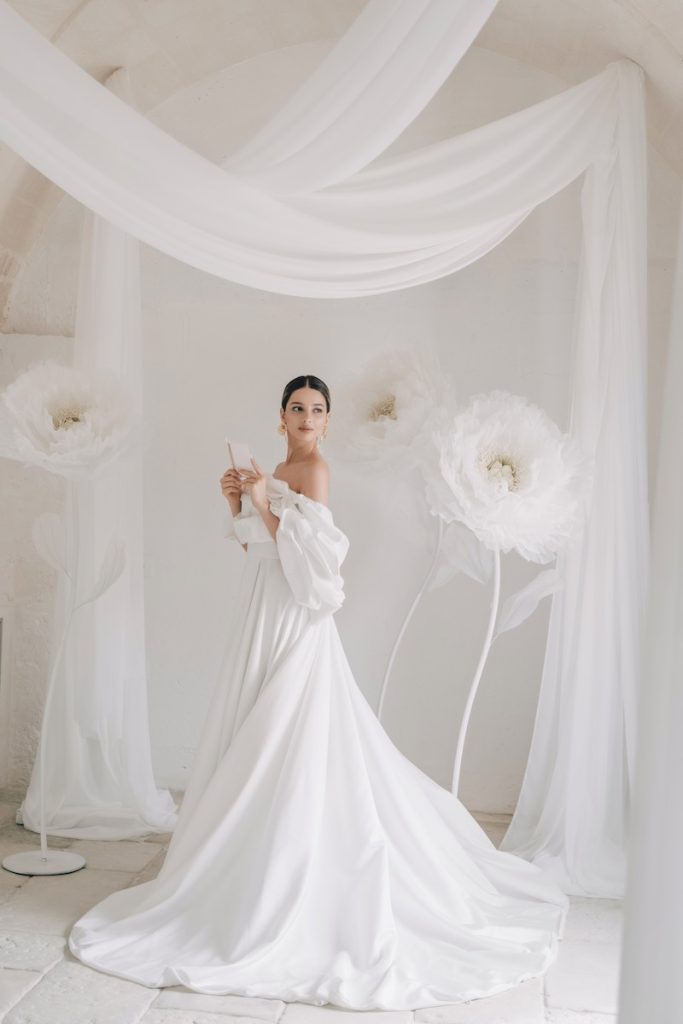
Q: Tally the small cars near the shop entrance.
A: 0